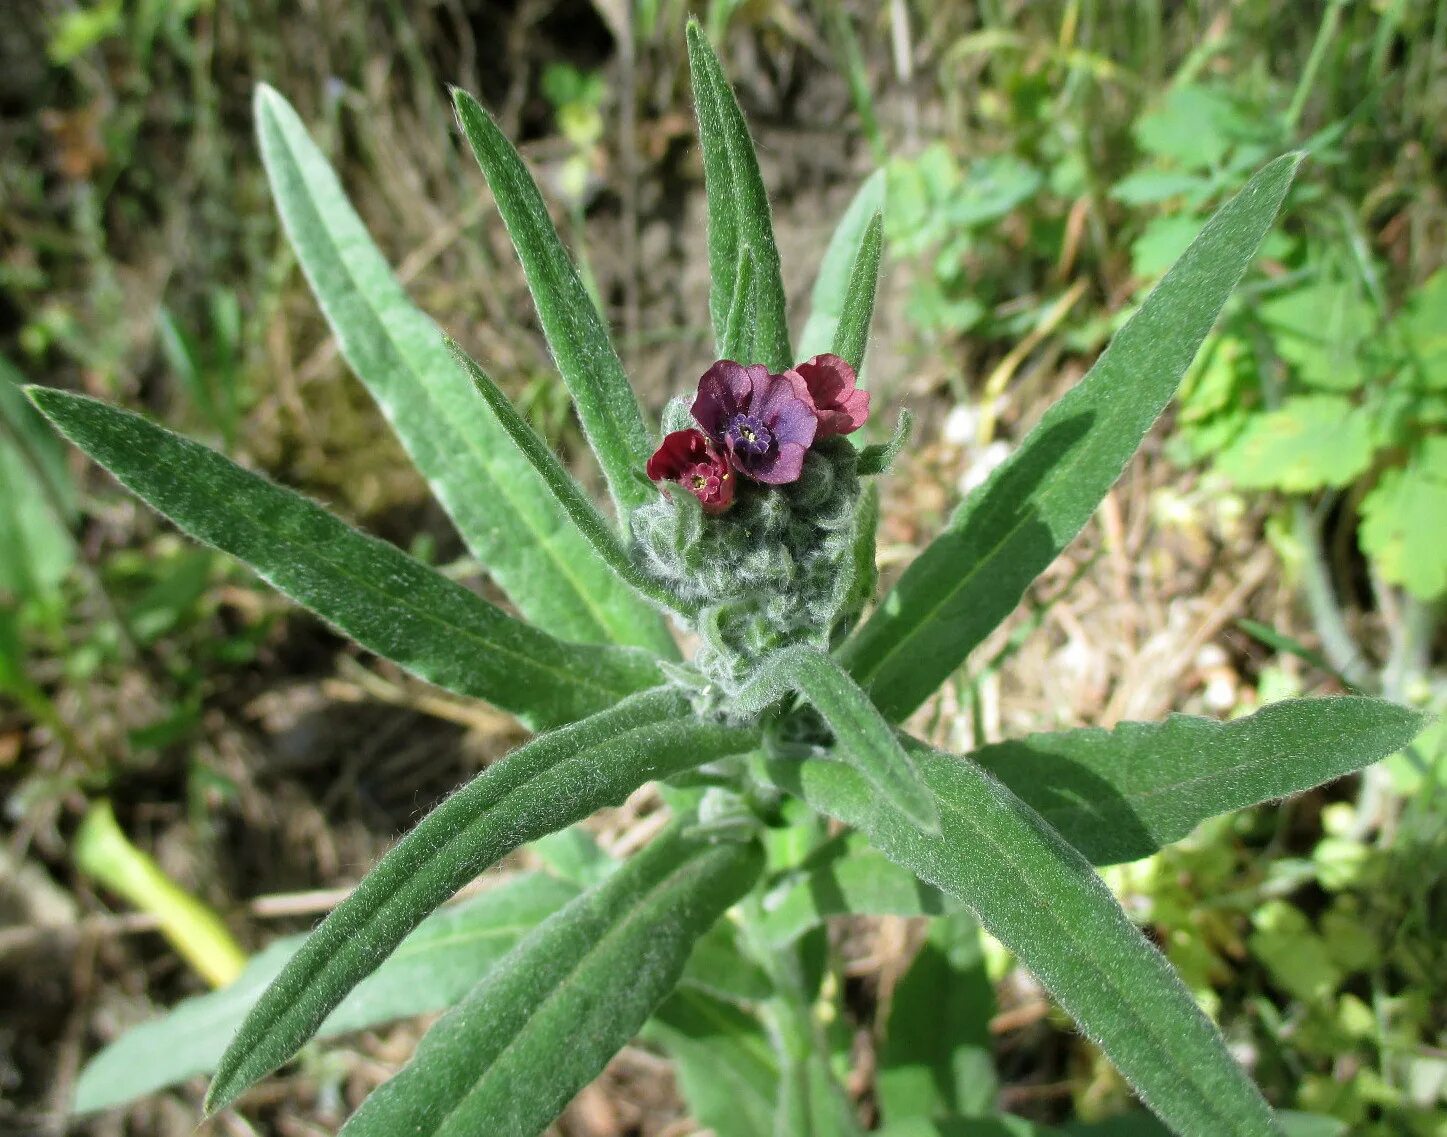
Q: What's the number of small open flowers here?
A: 3